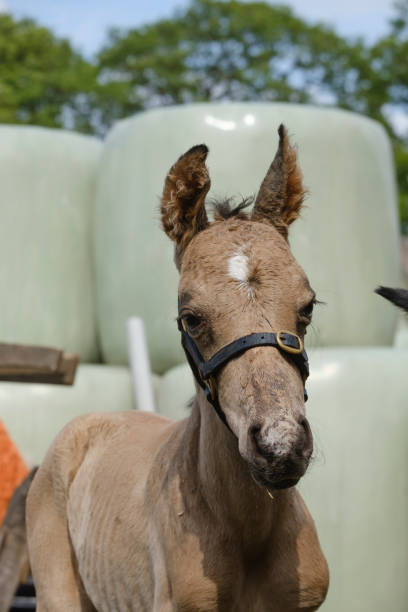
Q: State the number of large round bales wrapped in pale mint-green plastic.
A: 4